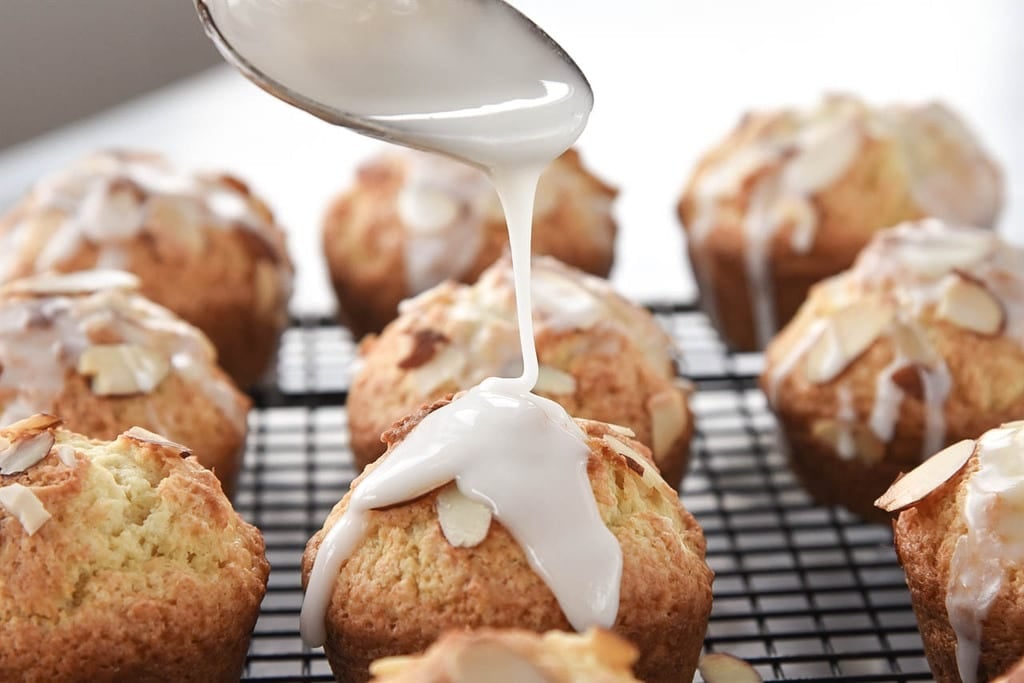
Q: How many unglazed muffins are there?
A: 2